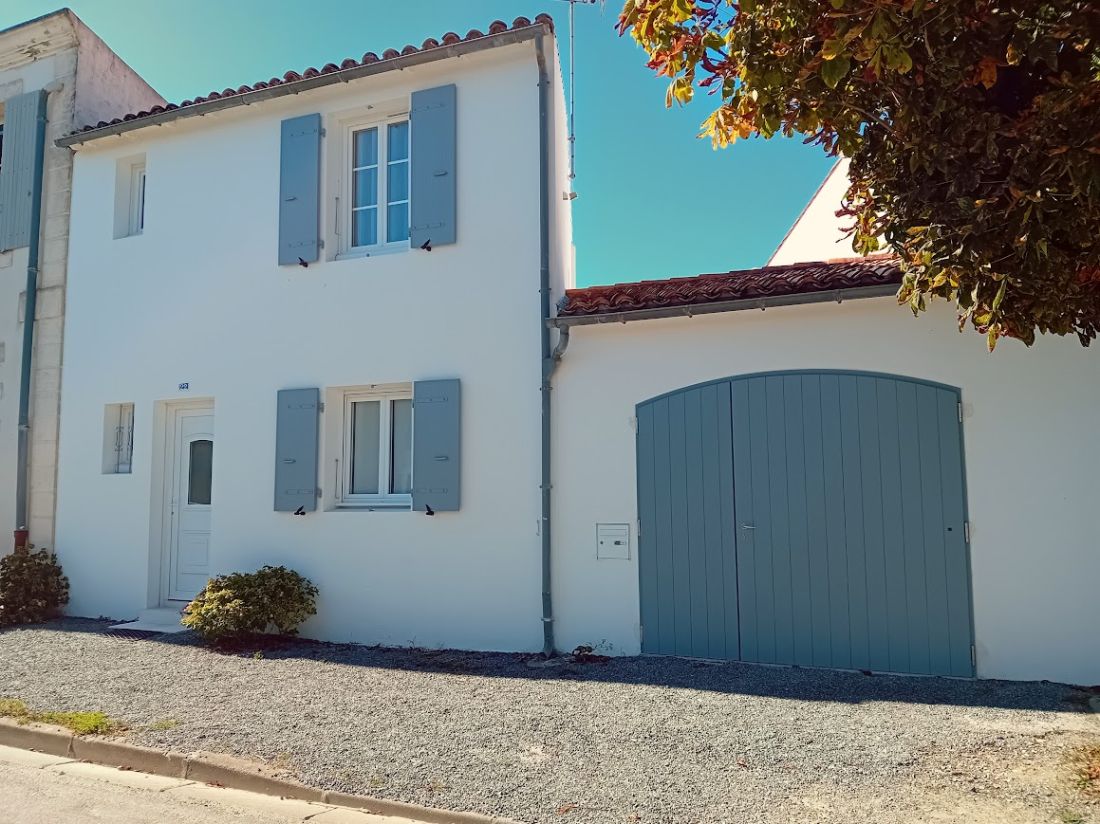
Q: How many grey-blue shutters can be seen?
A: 5